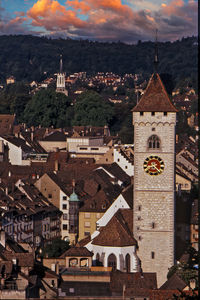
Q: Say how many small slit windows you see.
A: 6